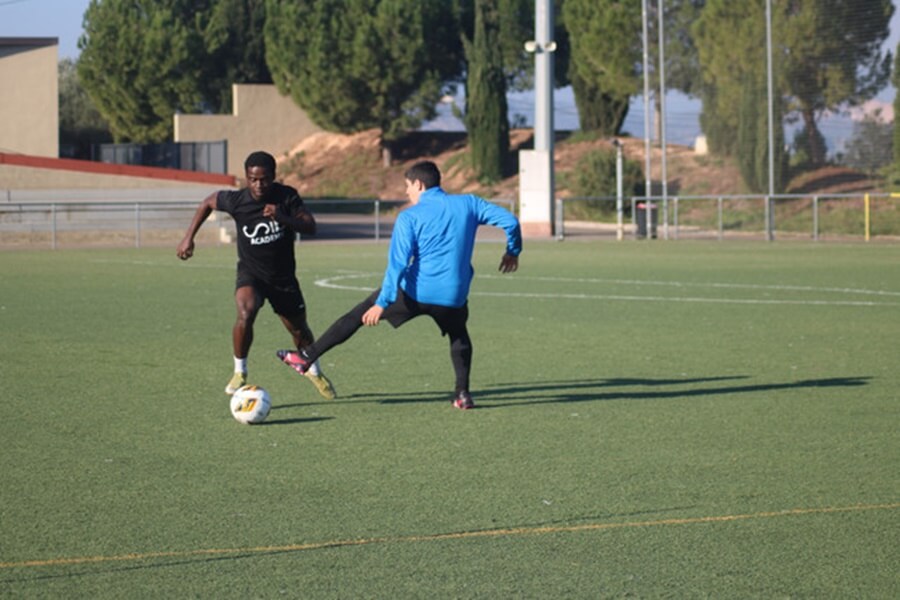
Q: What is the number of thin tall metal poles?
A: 3